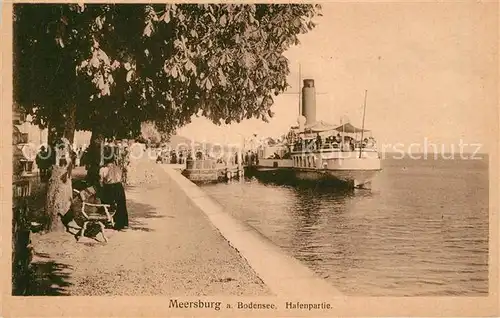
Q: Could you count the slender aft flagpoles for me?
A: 1